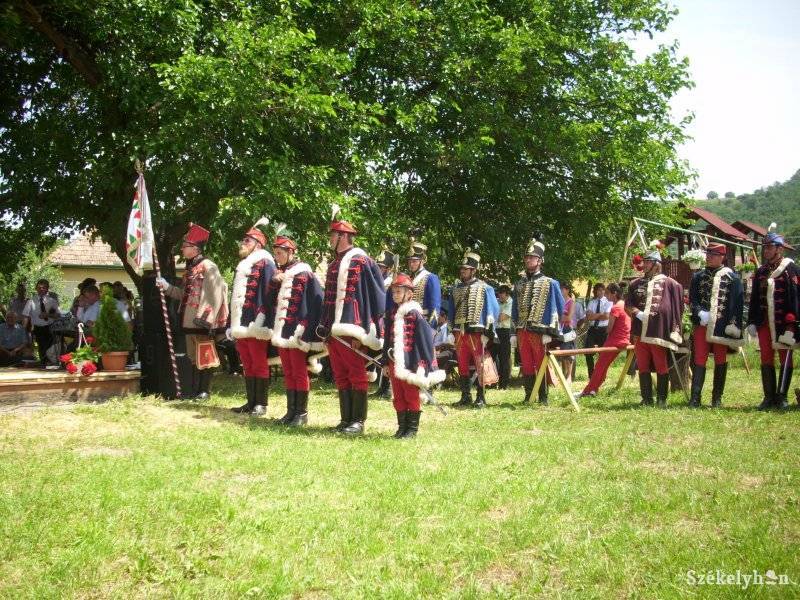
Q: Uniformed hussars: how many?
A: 12